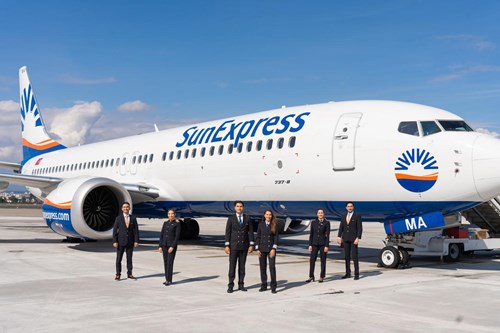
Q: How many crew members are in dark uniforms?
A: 6